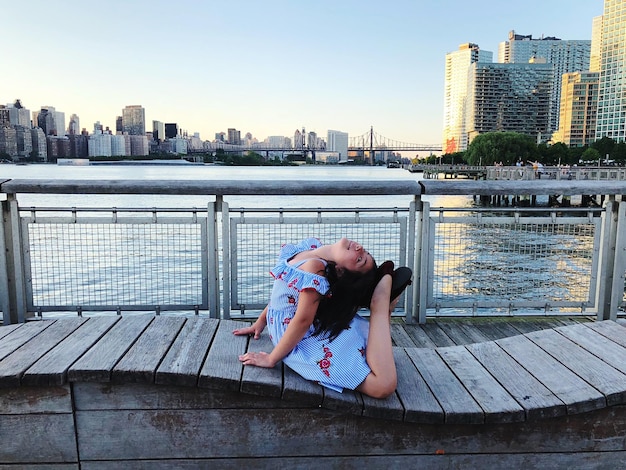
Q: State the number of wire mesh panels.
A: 3